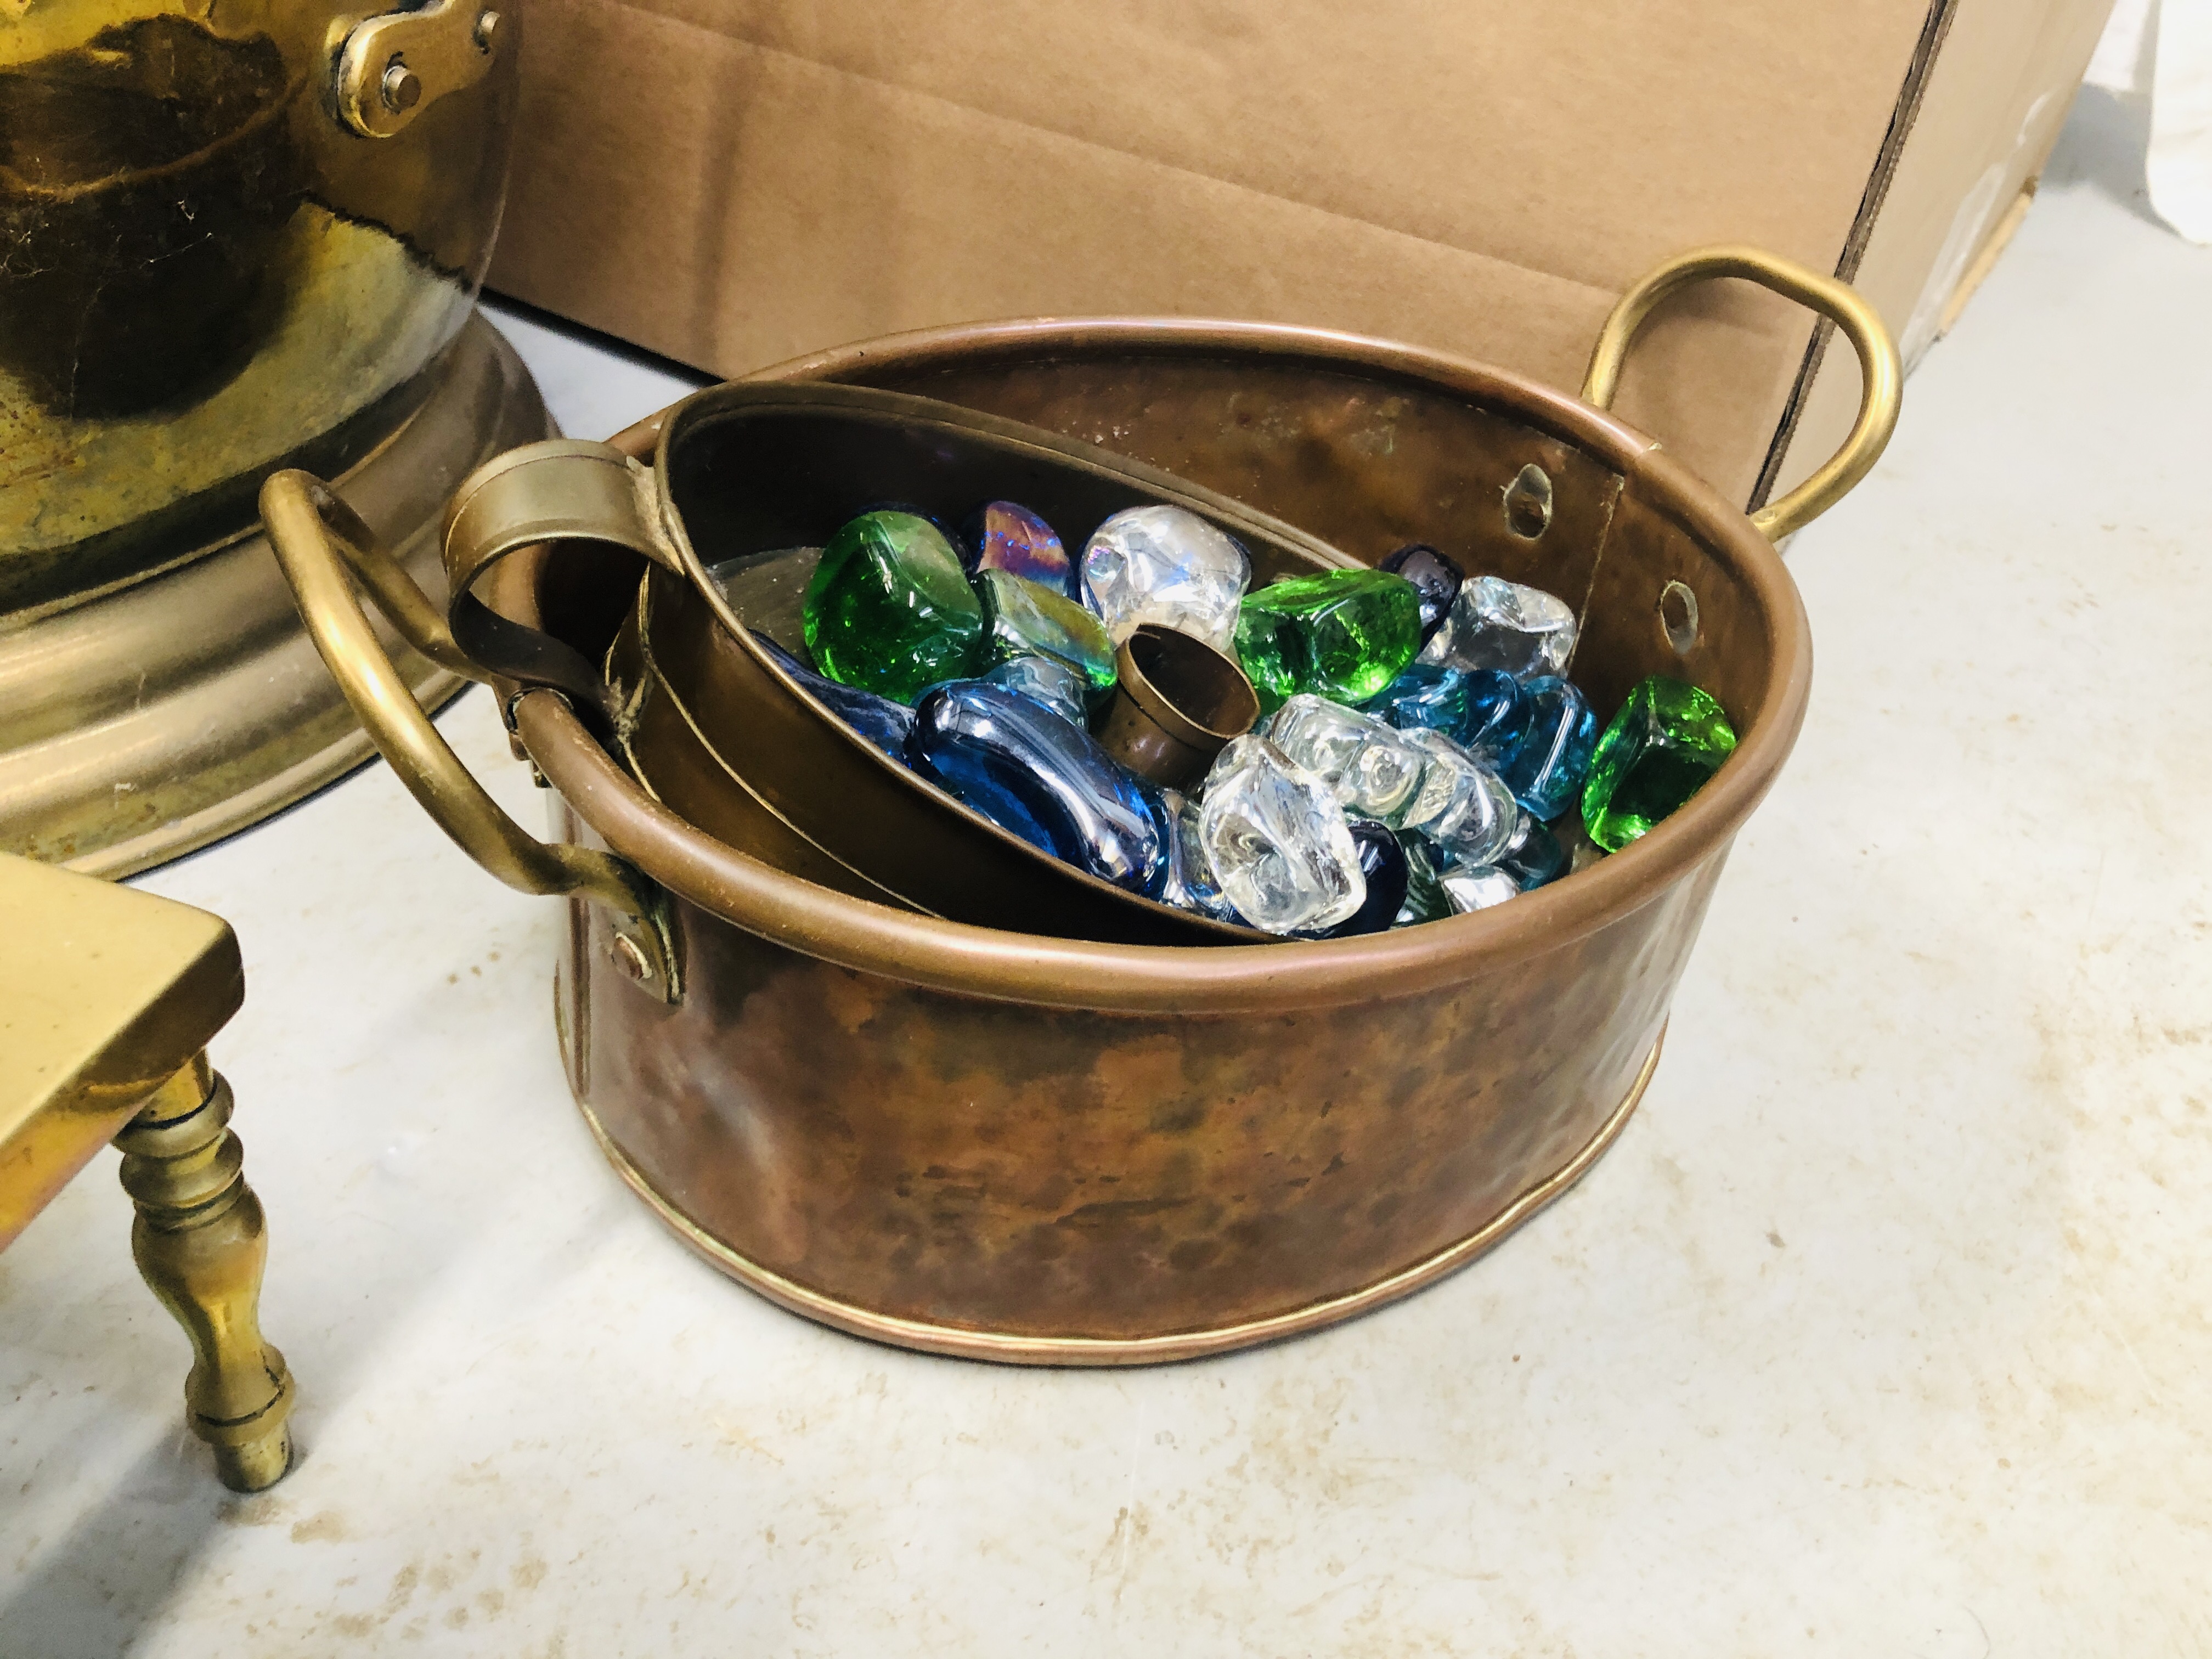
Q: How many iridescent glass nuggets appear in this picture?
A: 2